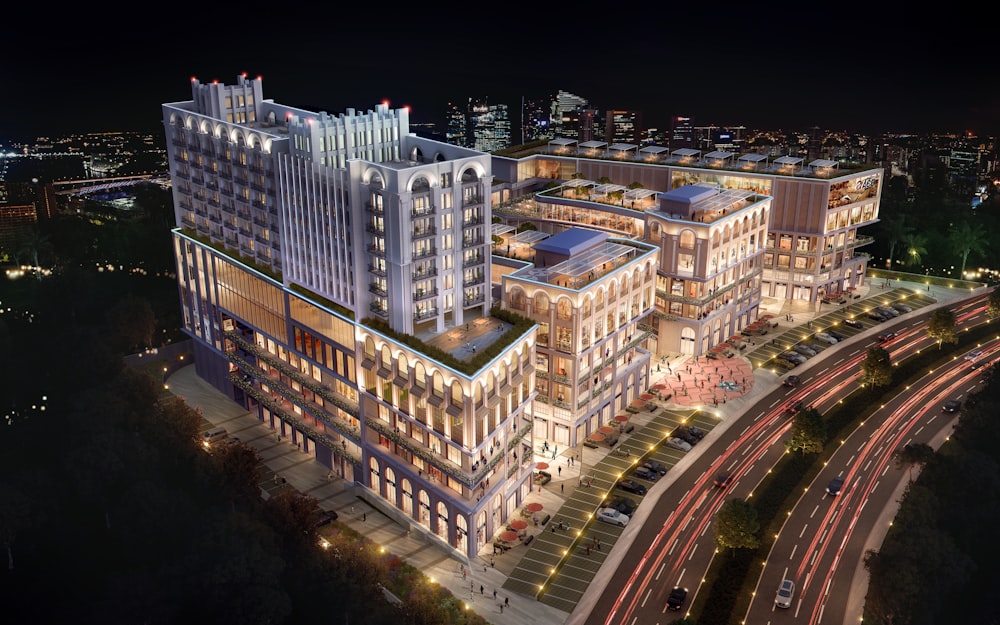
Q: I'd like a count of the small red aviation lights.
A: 8